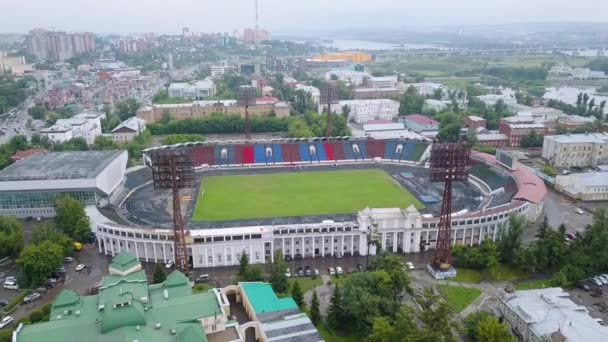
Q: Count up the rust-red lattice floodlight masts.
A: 4